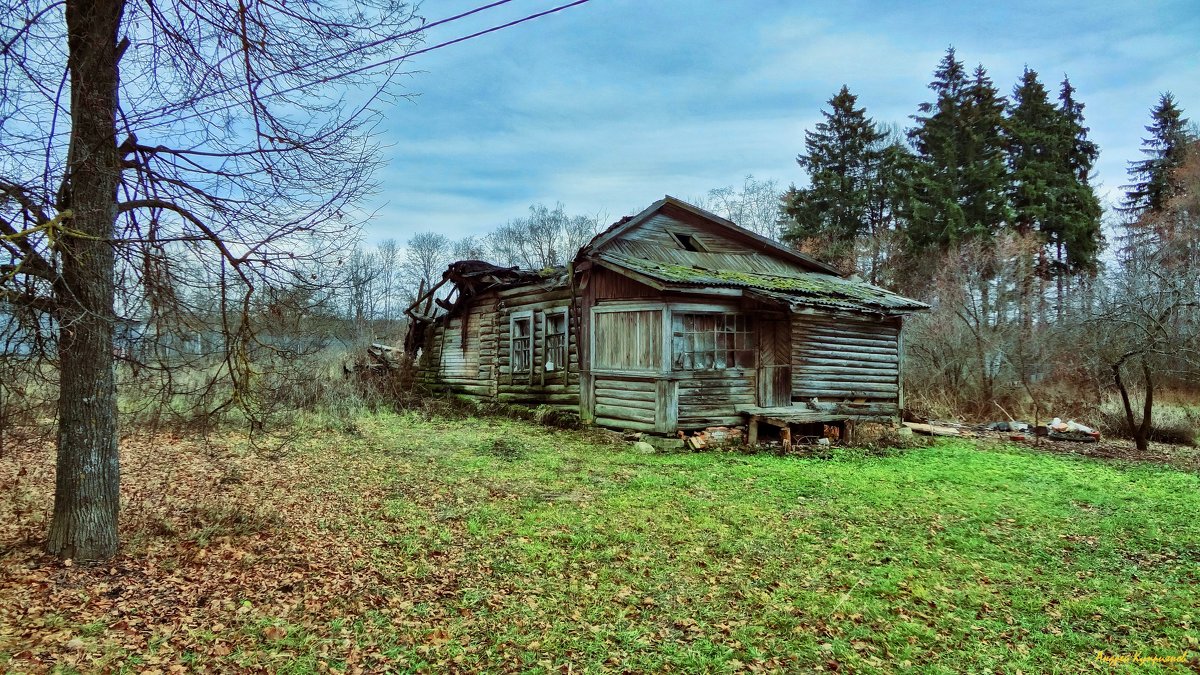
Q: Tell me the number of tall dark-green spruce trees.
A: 6